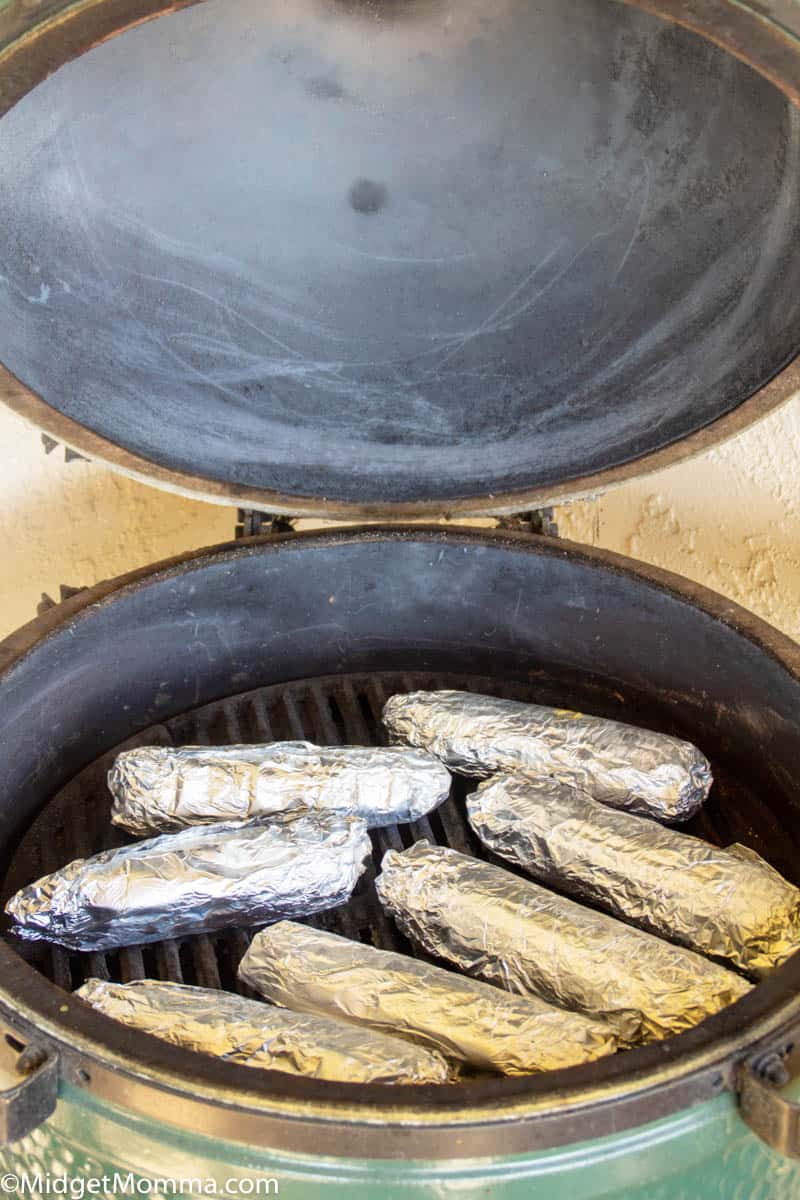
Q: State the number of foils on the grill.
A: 7